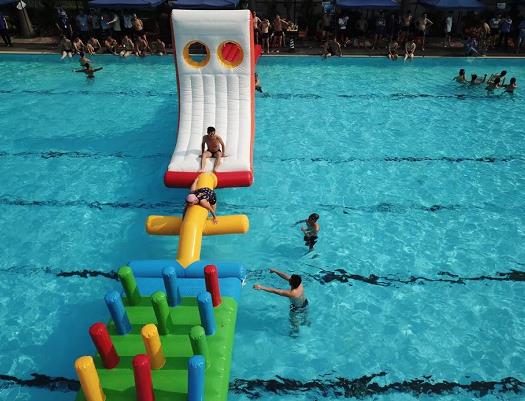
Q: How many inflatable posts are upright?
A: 12